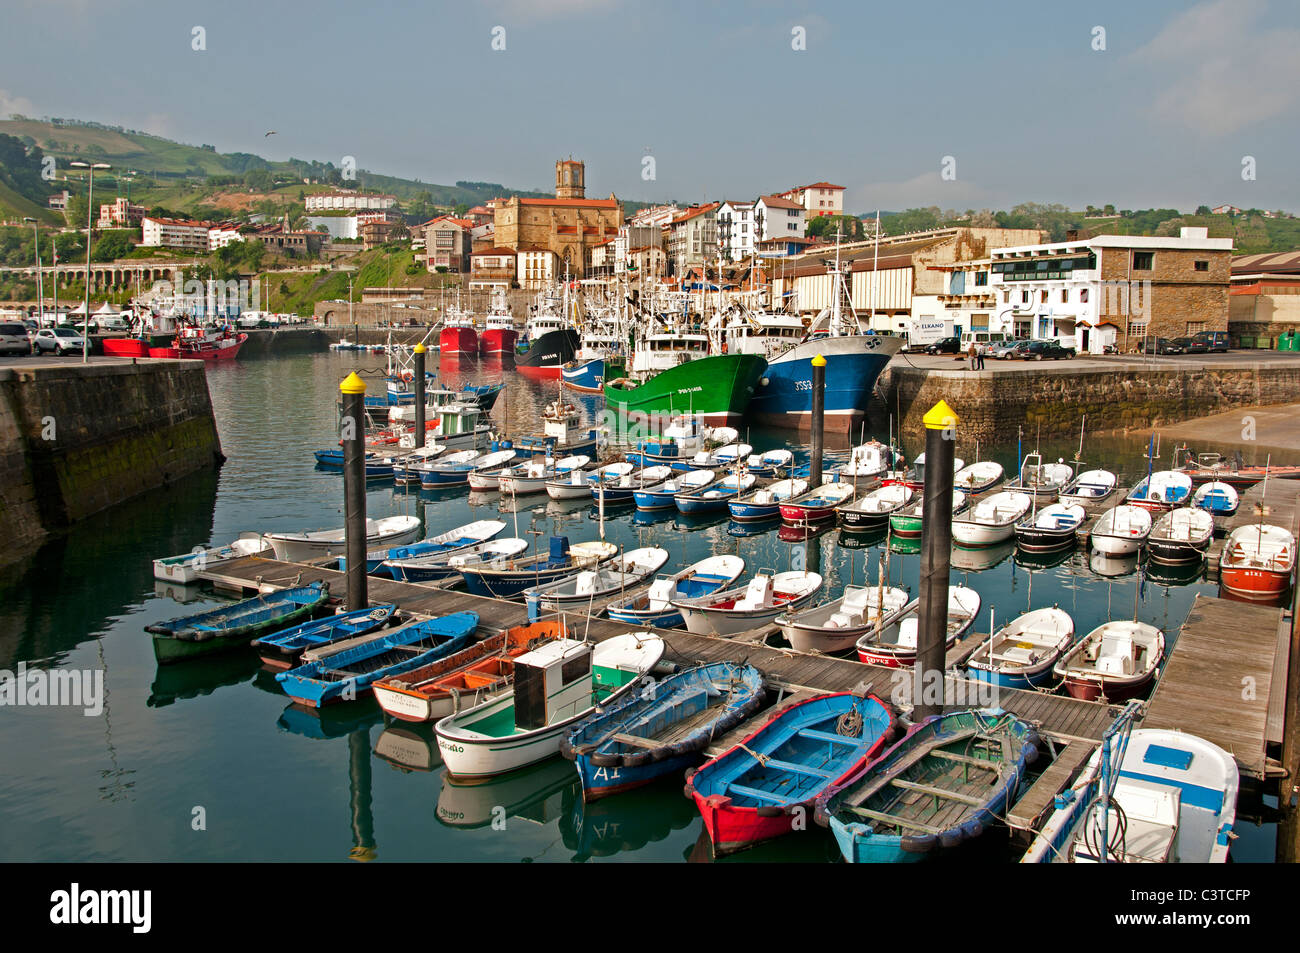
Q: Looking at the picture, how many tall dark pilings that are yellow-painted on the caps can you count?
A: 4